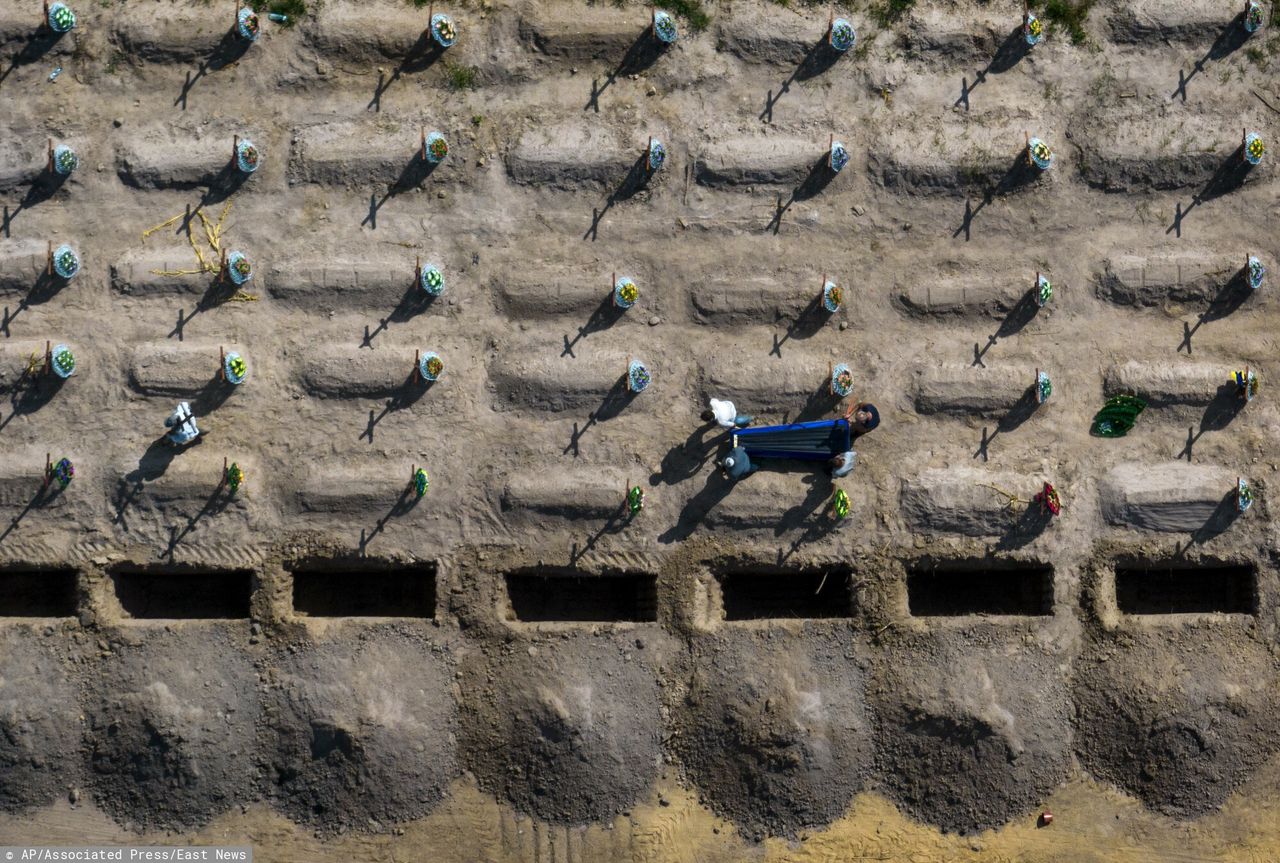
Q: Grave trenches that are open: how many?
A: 7